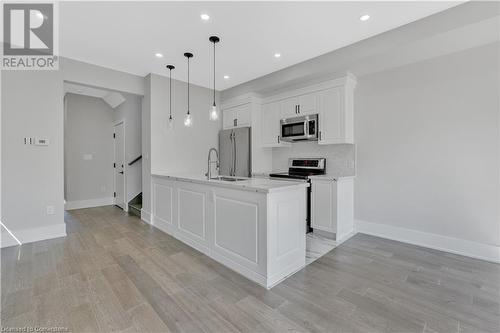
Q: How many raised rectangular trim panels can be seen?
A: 4